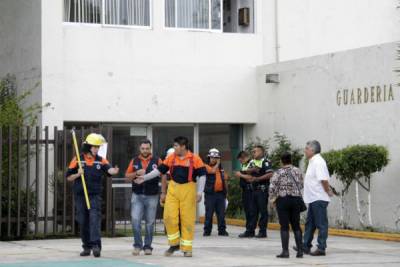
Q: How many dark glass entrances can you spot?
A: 1